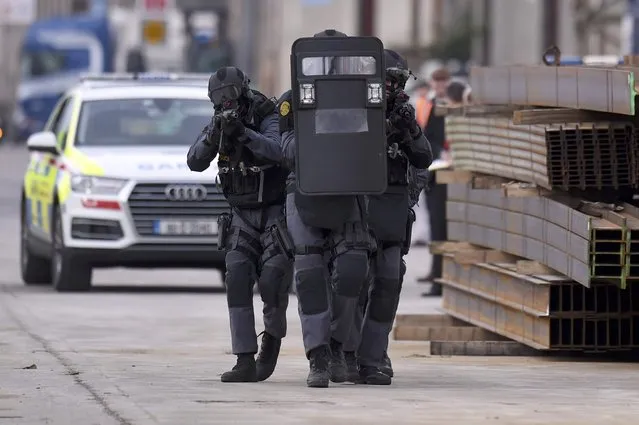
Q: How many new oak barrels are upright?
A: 0